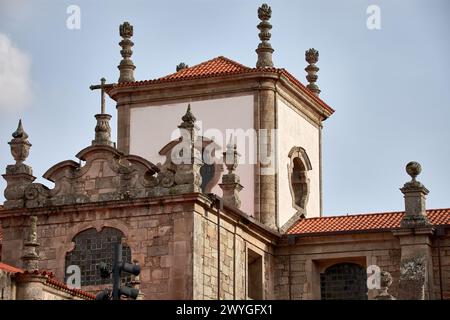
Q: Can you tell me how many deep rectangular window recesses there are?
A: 2